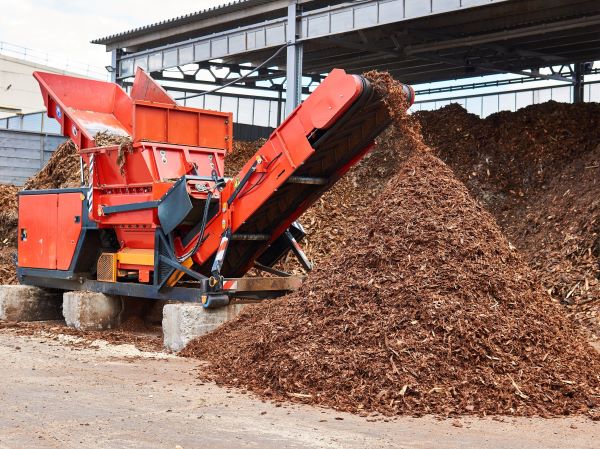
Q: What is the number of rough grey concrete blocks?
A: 3